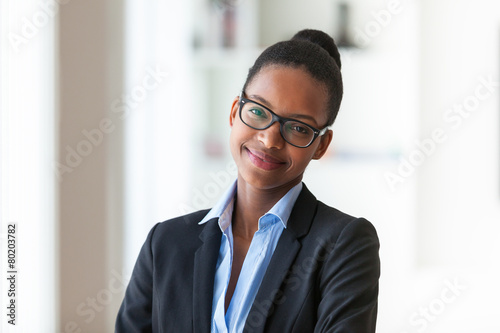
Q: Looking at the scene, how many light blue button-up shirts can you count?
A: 1